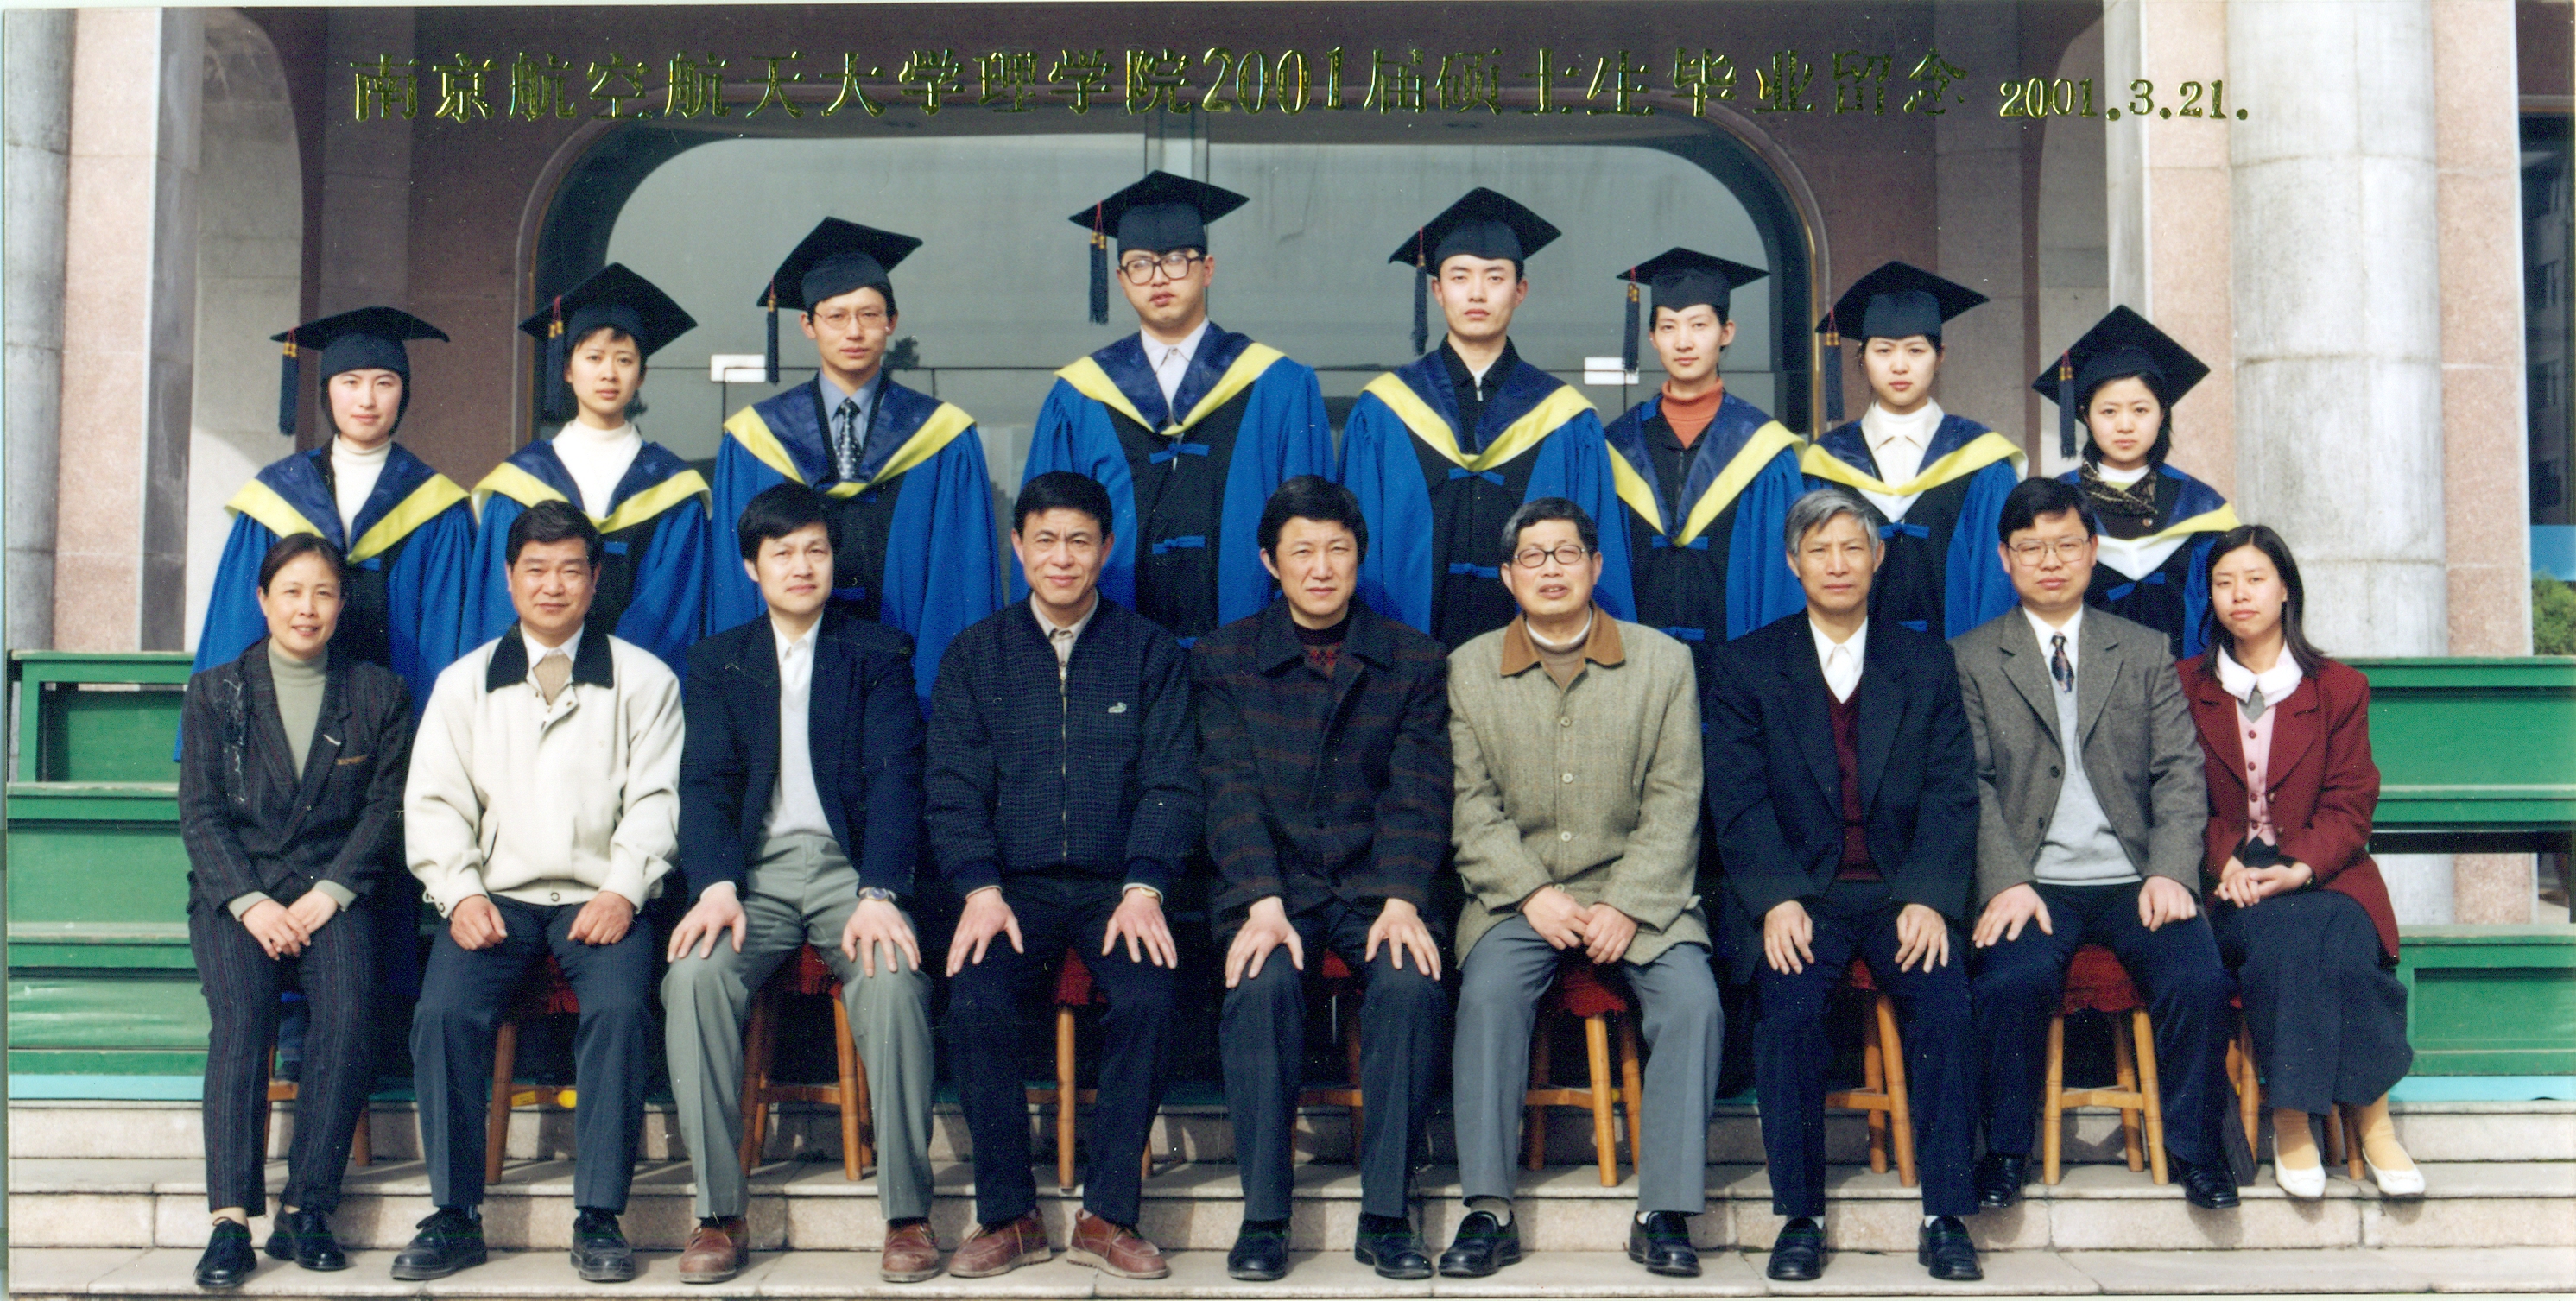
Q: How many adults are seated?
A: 9